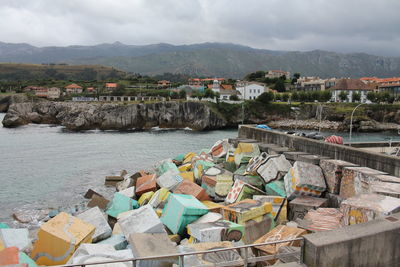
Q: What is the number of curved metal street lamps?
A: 1